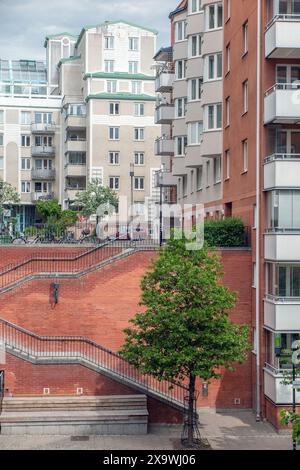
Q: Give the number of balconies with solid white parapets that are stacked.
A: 6